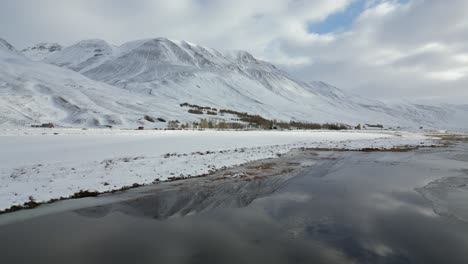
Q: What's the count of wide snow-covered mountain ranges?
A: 1